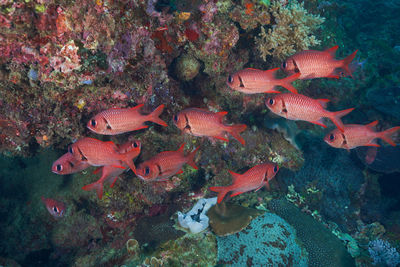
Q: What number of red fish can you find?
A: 12